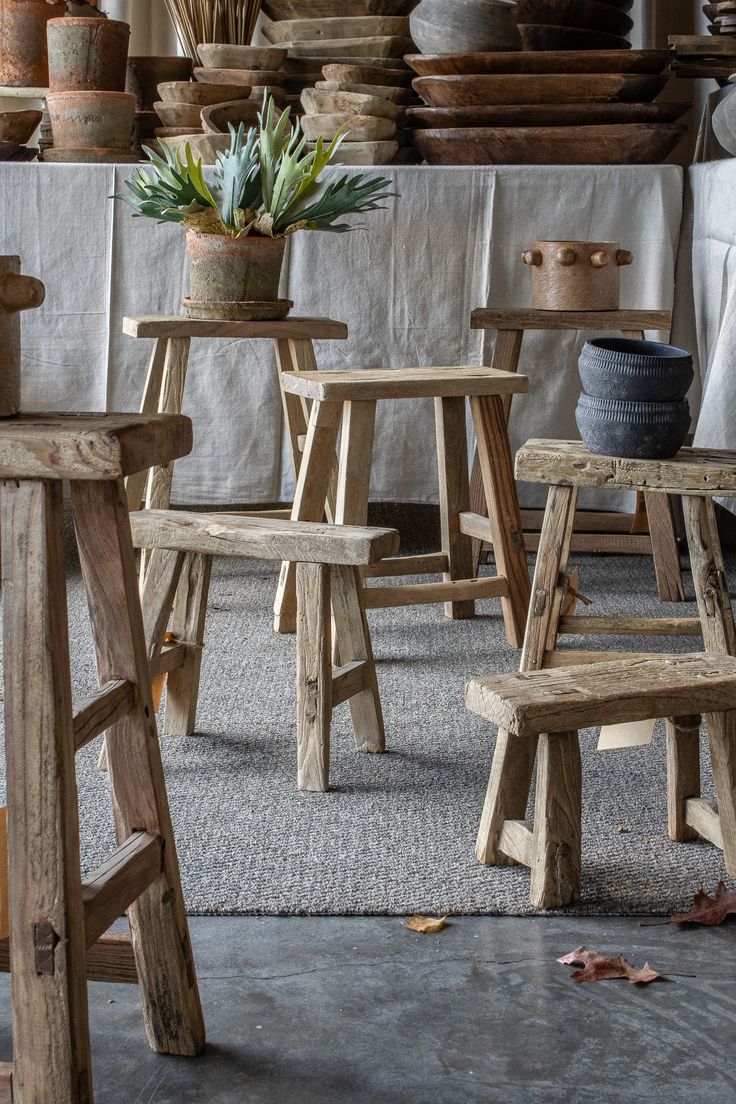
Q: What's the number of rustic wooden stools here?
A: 7